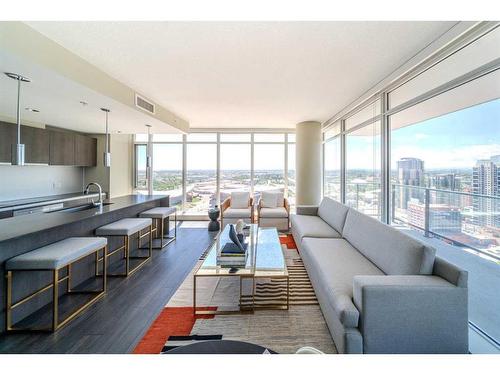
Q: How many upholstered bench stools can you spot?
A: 3